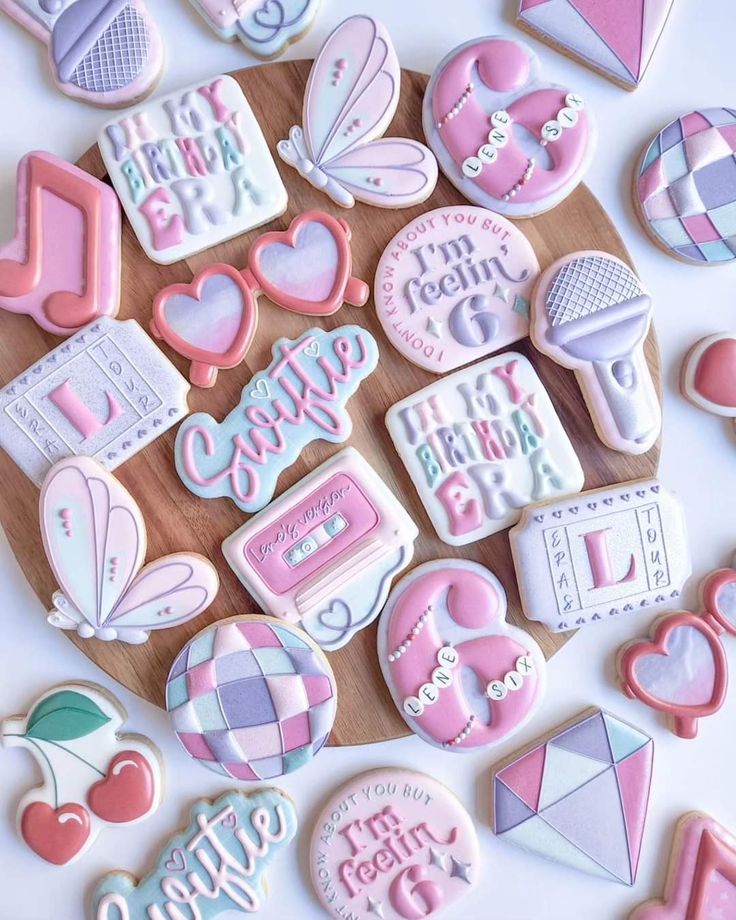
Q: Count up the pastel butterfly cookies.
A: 2